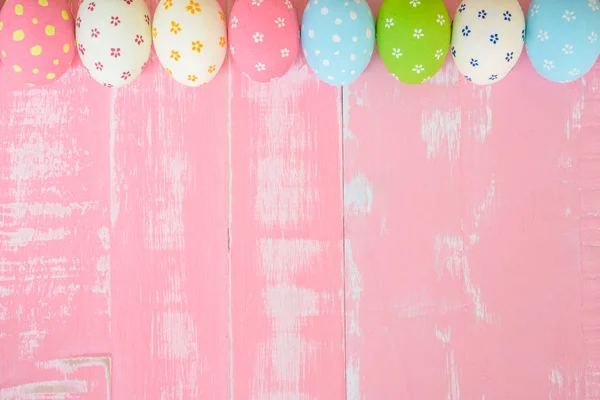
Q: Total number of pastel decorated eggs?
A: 8